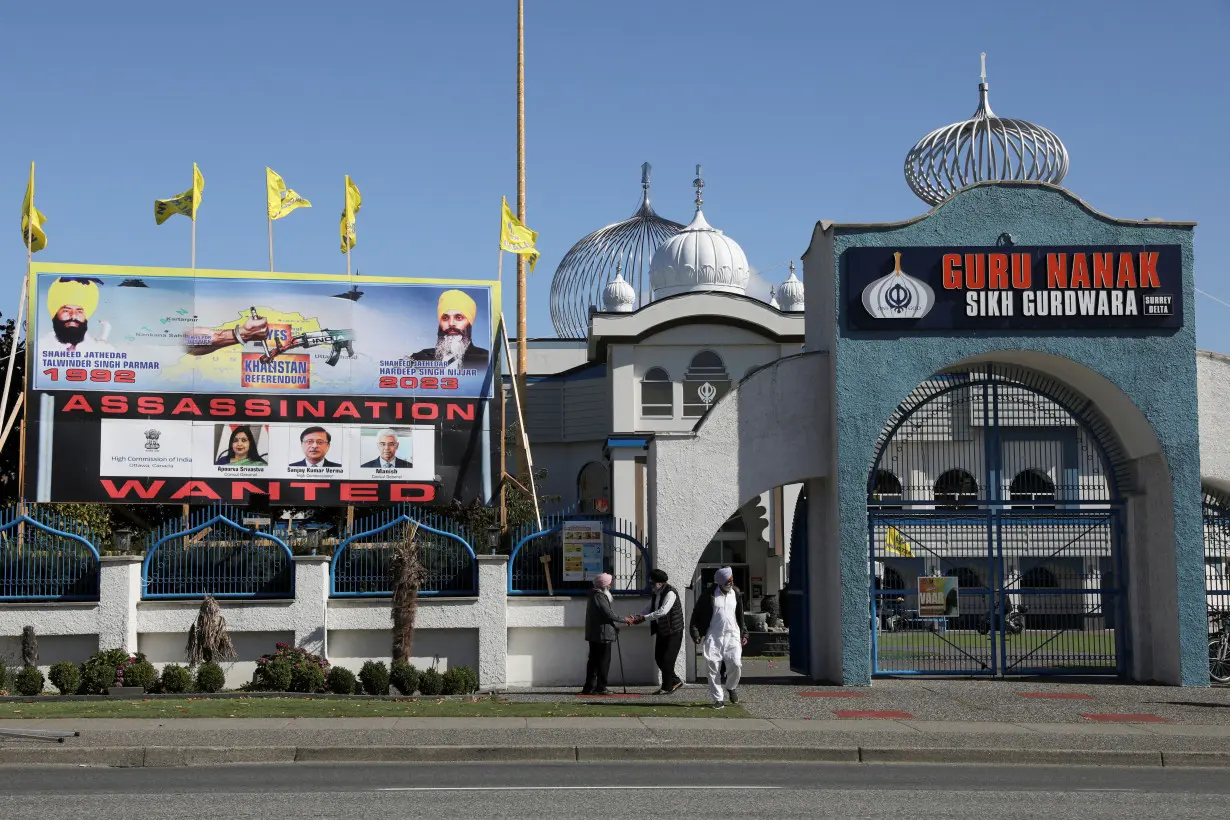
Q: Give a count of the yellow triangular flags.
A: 6